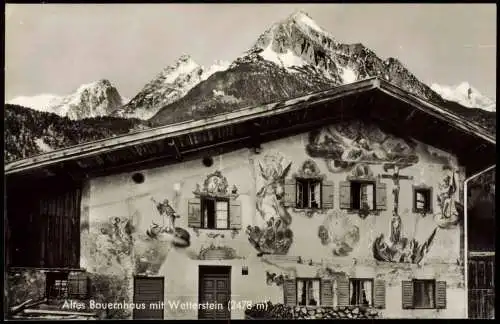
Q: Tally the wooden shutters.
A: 12